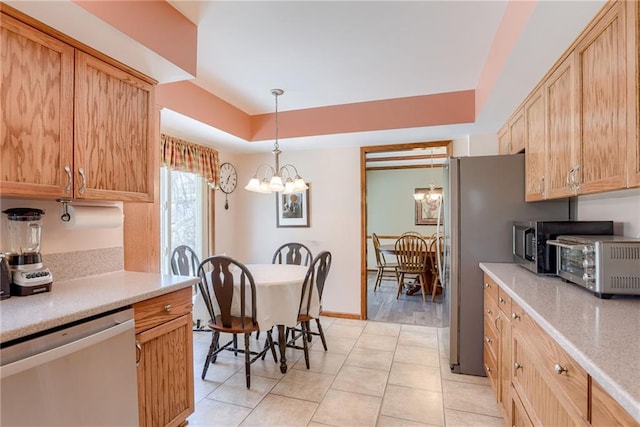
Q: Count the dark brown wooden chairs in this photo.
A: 4